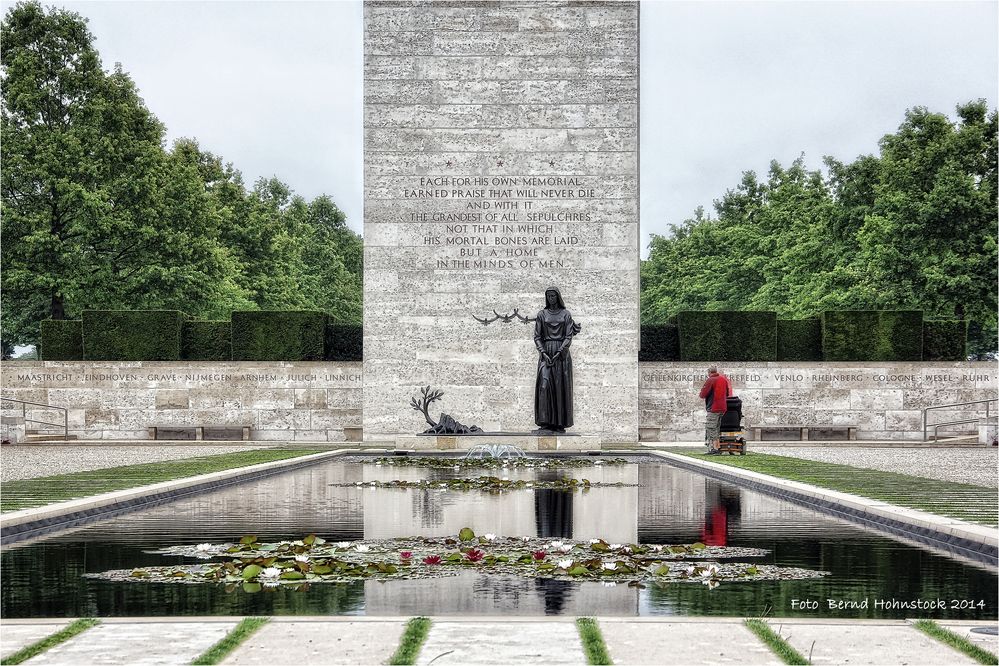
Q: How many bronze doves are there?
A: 3